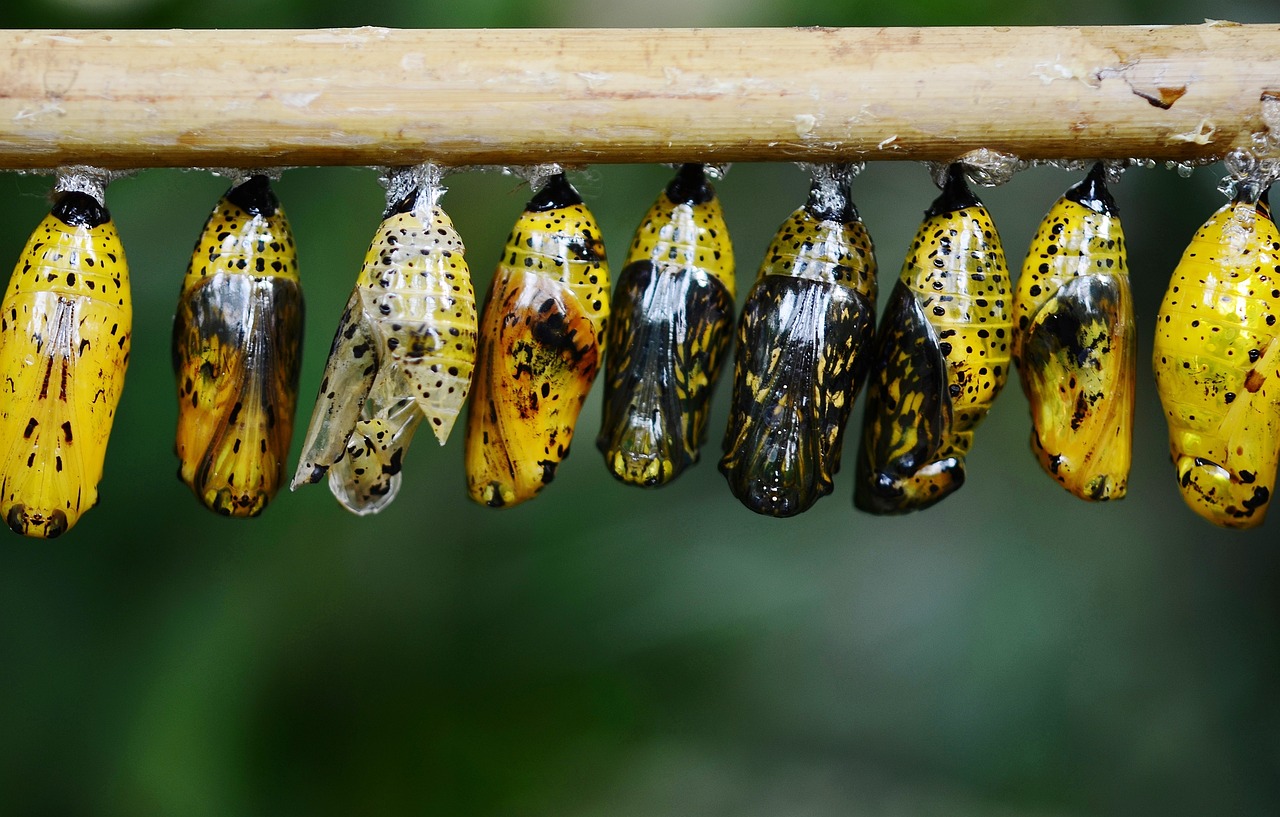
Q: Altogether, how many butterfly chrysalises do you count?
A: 9